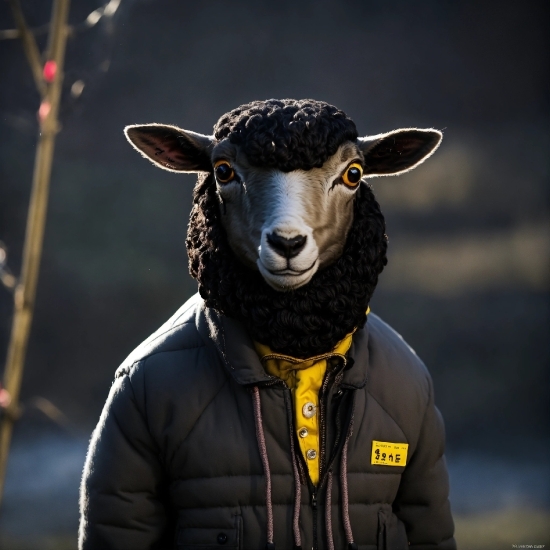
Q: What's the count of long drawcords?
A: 4